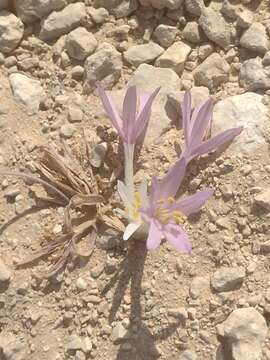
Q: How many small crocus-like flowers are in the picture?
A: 4